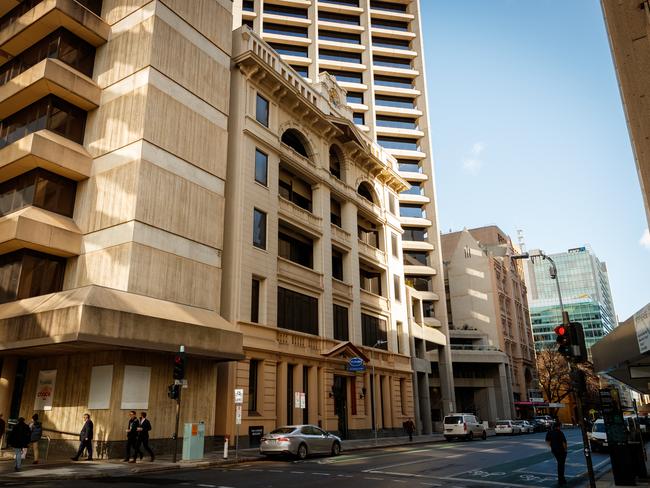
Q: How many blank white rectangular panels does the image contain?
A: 2